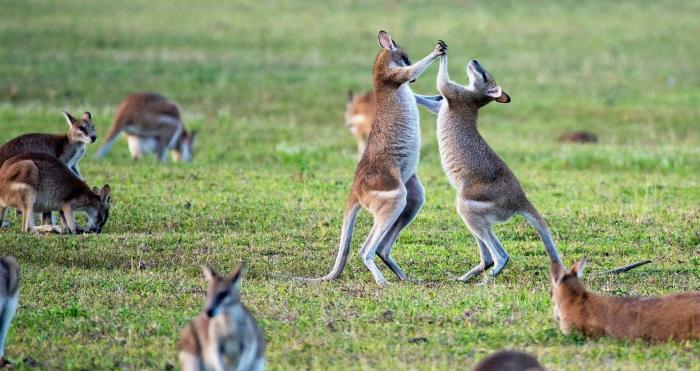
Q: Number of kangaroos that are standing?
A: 2